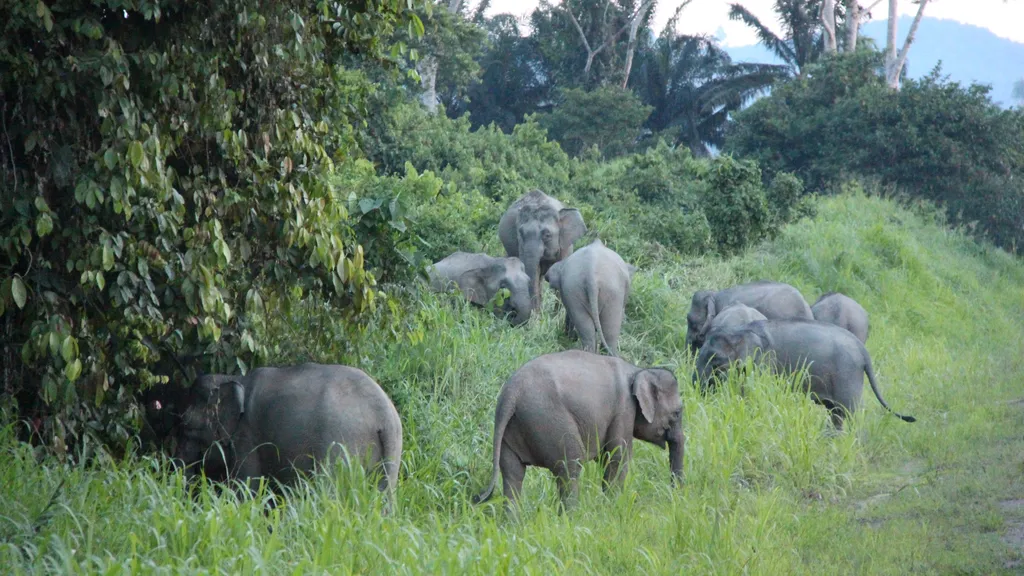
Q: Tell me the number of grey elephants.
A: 9